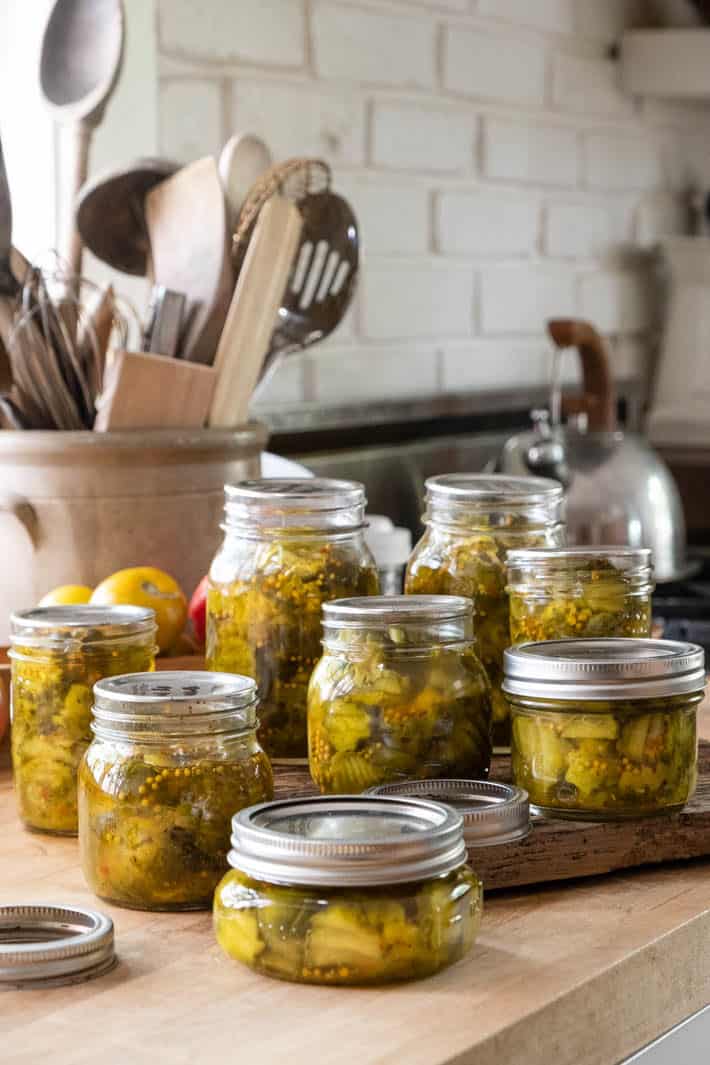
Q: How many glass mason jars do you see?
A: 8